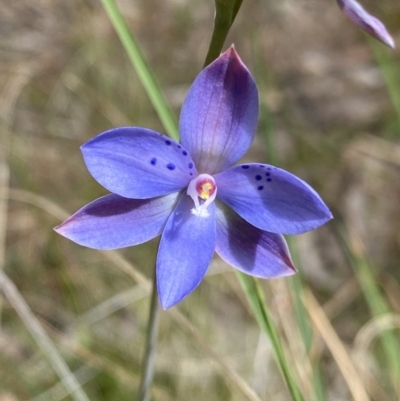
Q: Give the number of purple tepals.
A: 6